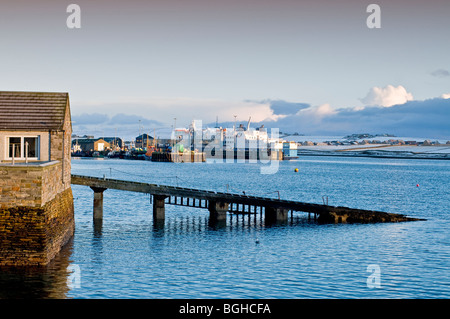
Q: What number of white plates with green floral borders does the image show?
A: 0